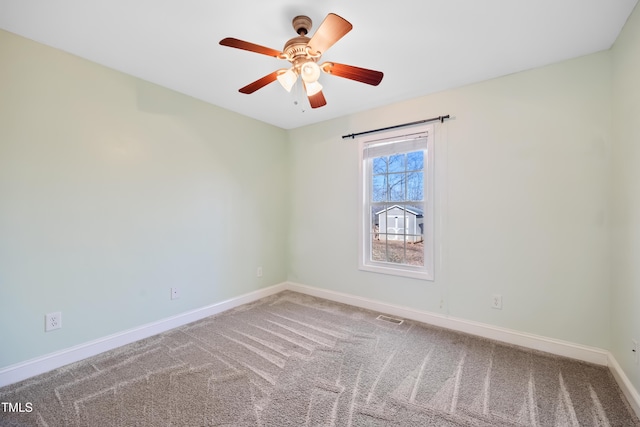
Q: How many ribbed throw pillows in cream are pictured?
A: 0